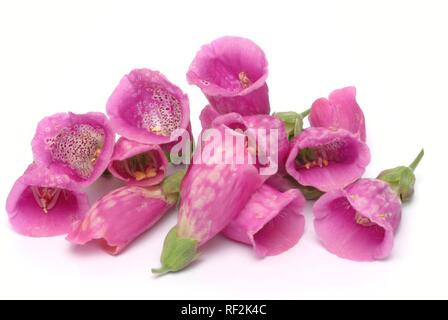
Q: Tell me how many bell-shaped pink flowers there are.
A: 12